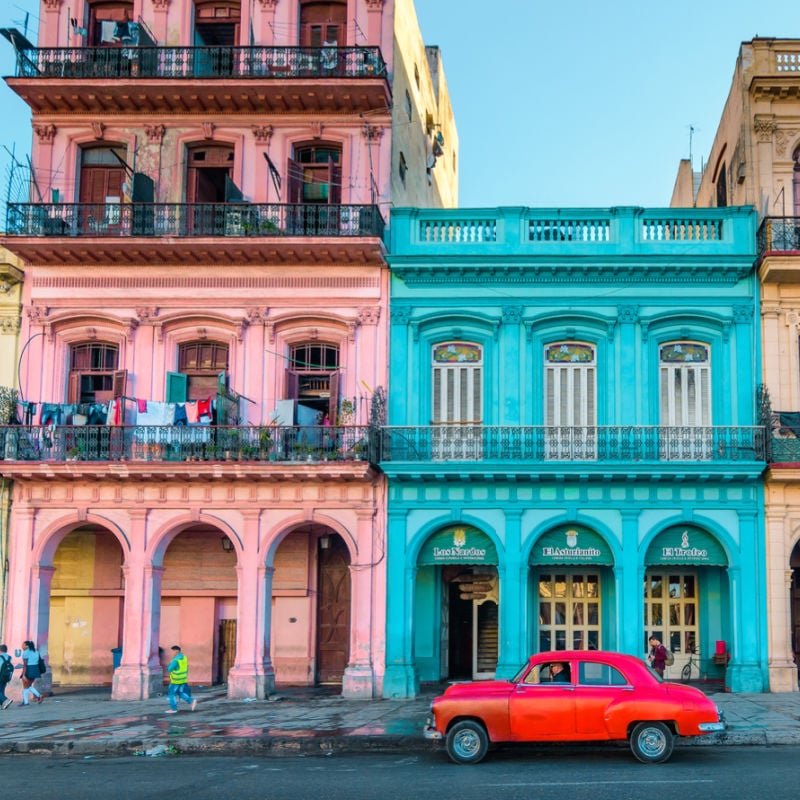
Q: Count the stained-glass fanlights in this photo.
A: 3